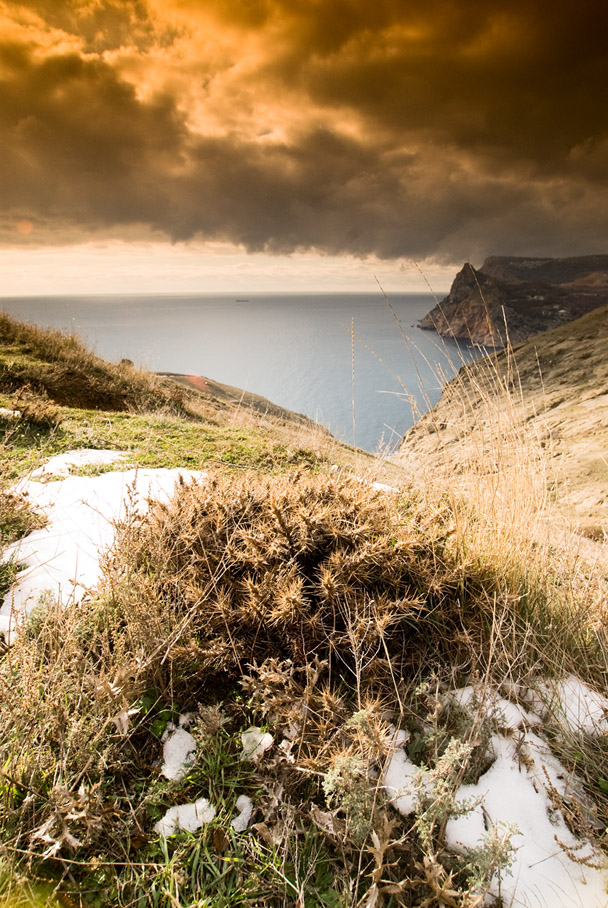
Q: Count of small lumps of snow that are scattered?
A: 4